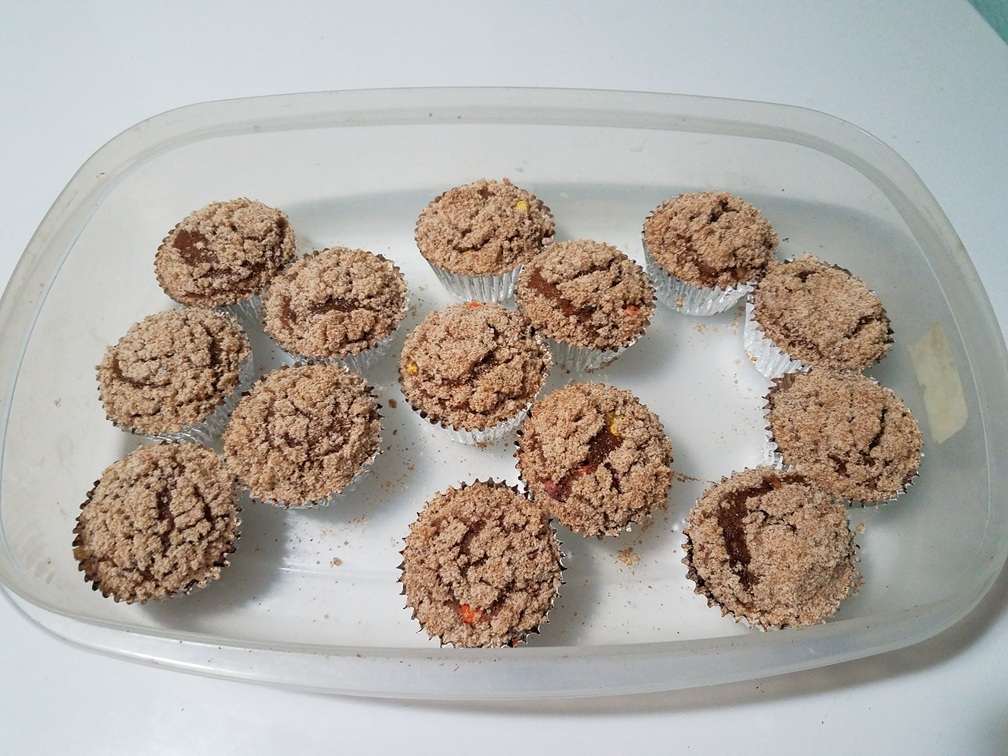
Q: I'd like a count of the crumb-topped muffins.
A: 14